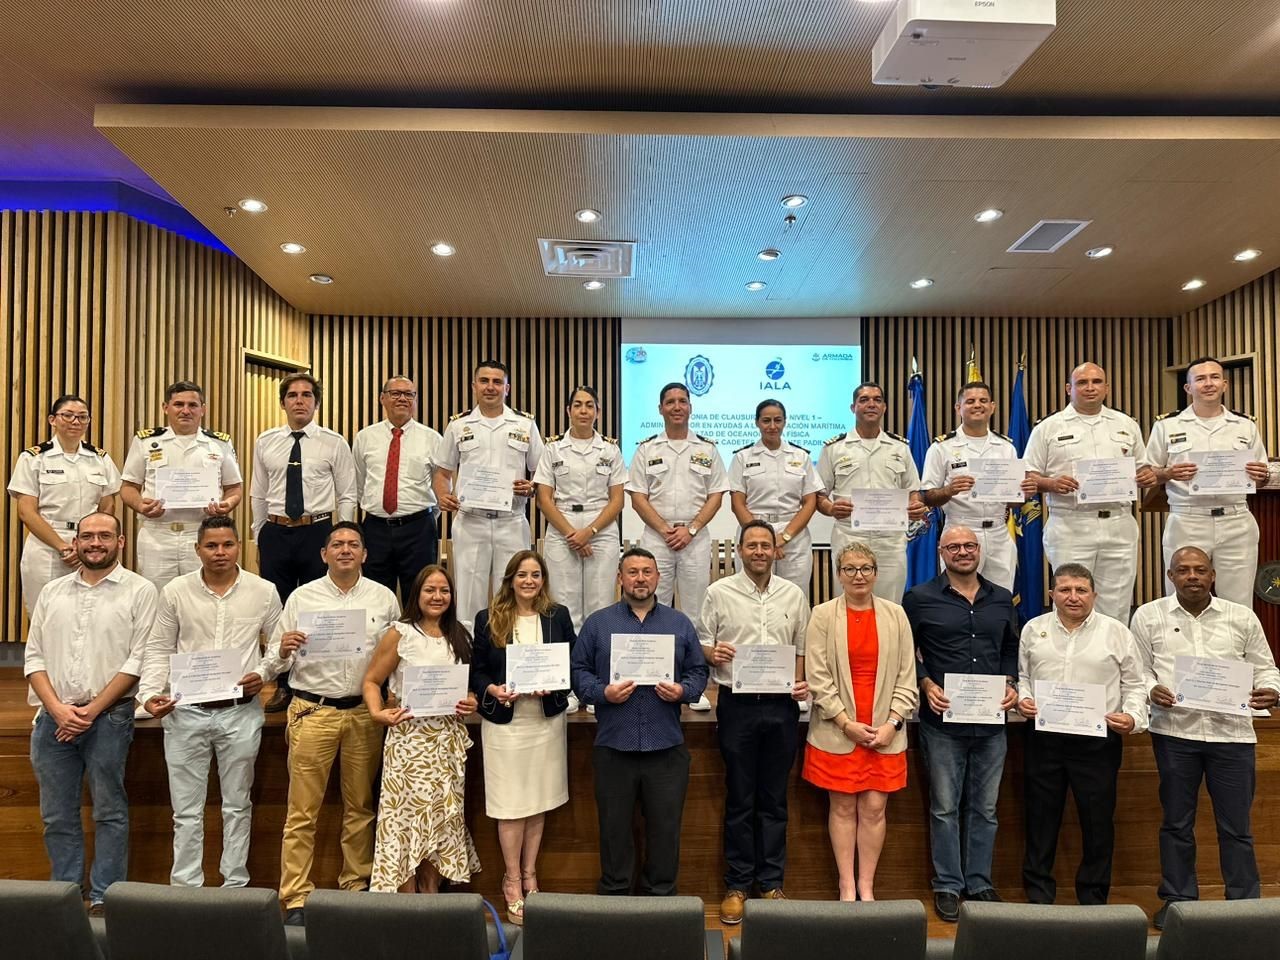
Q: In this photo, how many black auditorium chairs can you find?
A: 7